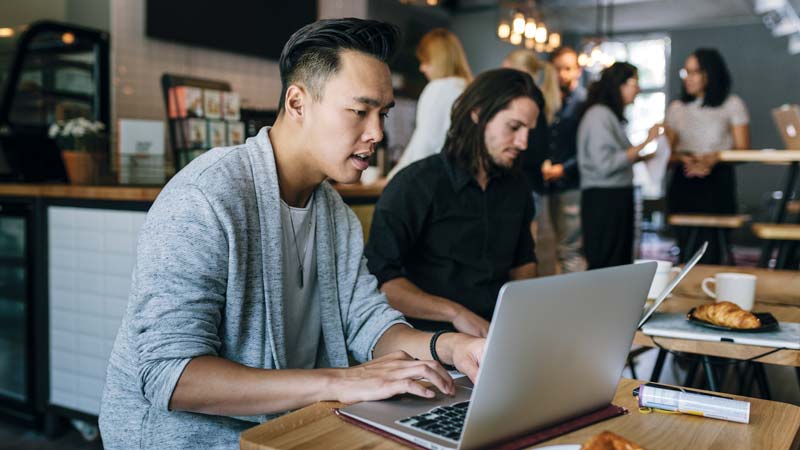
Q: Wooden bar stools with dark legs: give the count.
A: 2